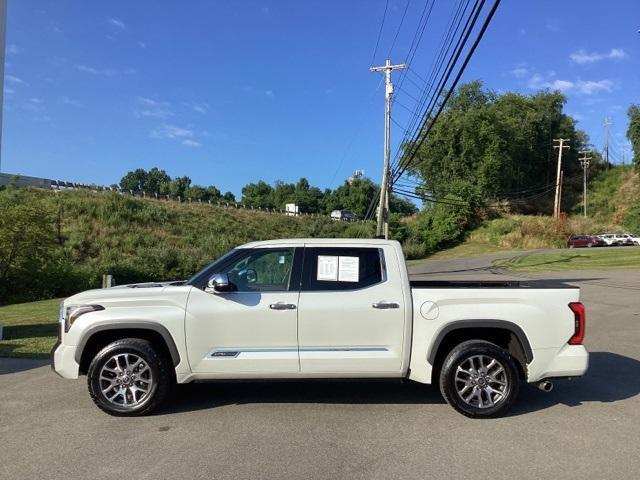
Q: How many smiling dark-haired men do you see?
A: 0